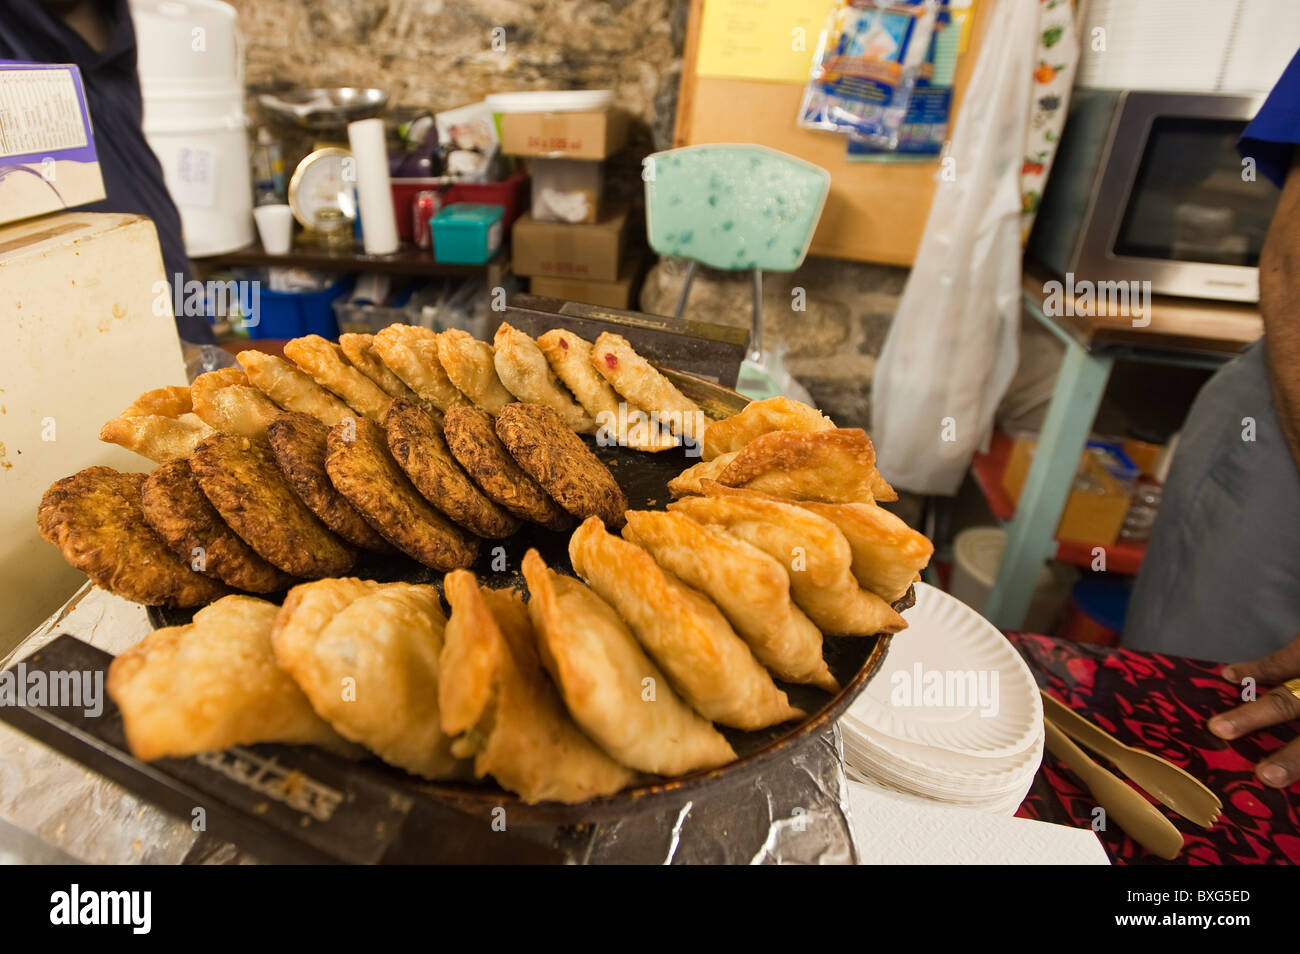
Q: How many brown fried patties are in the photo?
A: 8